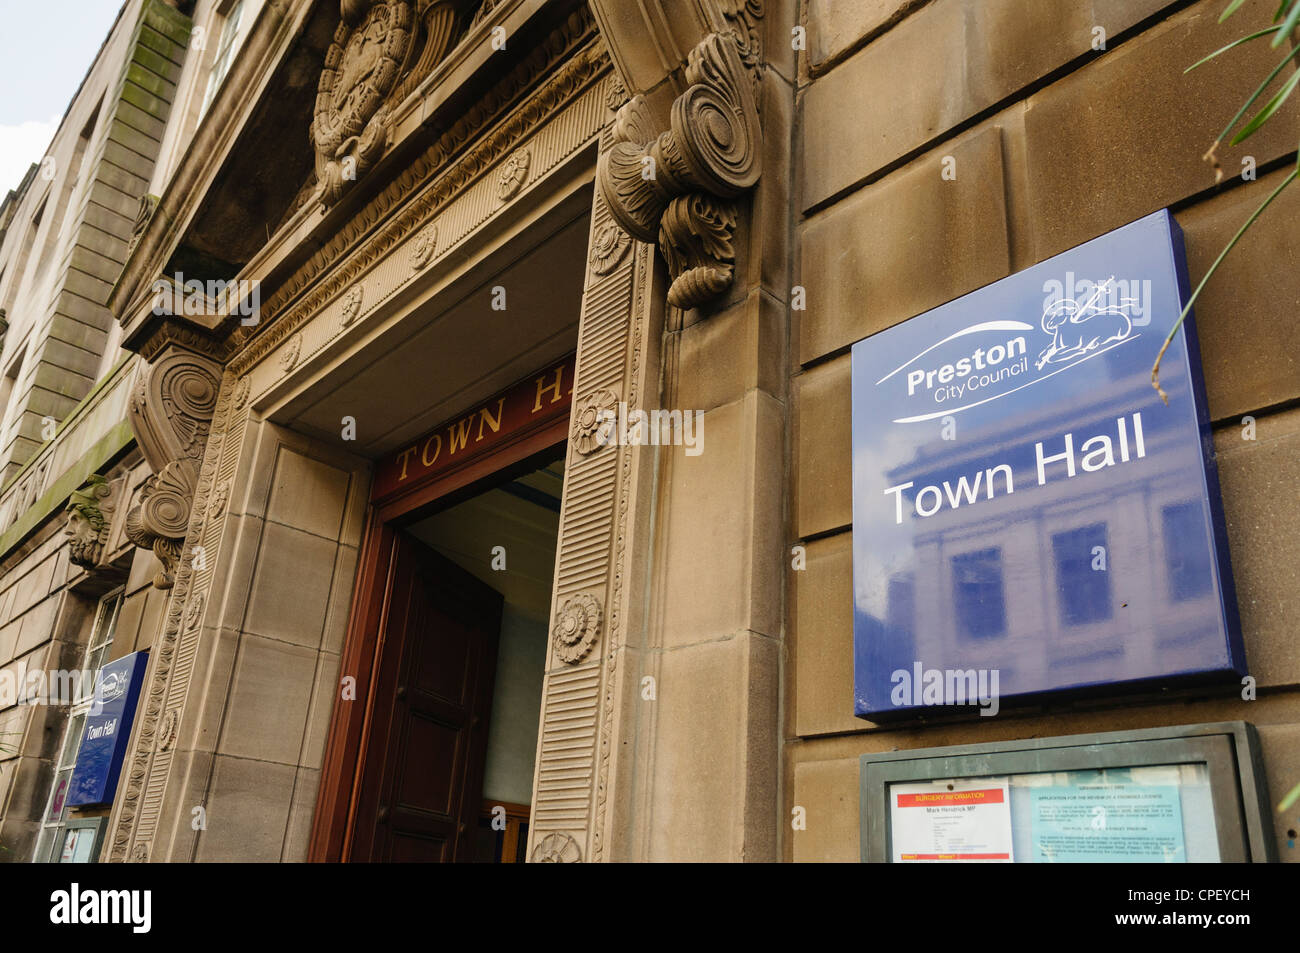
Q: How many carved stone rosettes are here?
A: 14